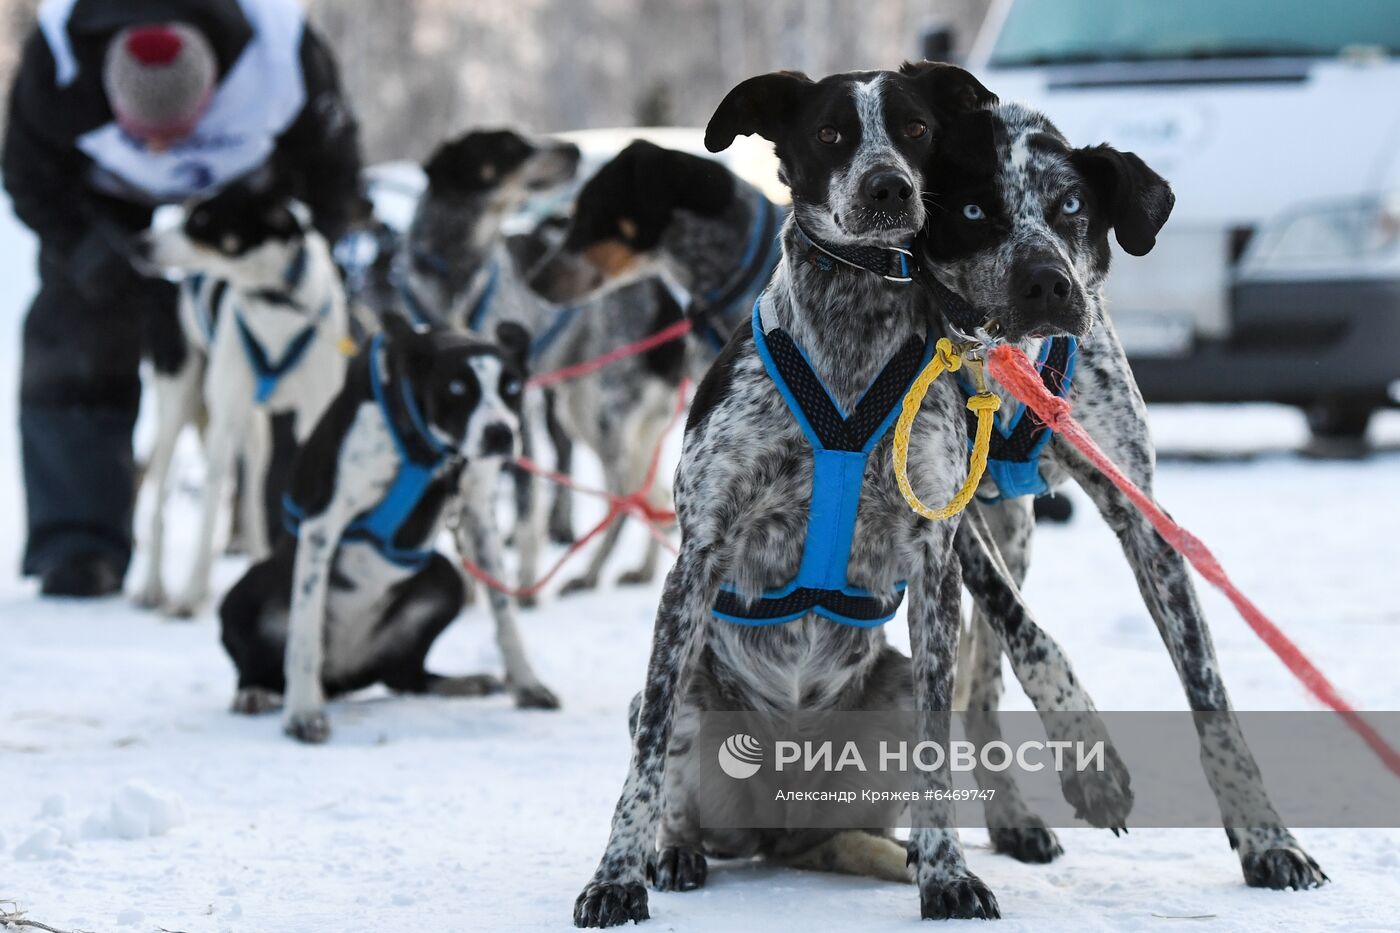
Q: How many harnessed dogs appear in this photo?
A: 6